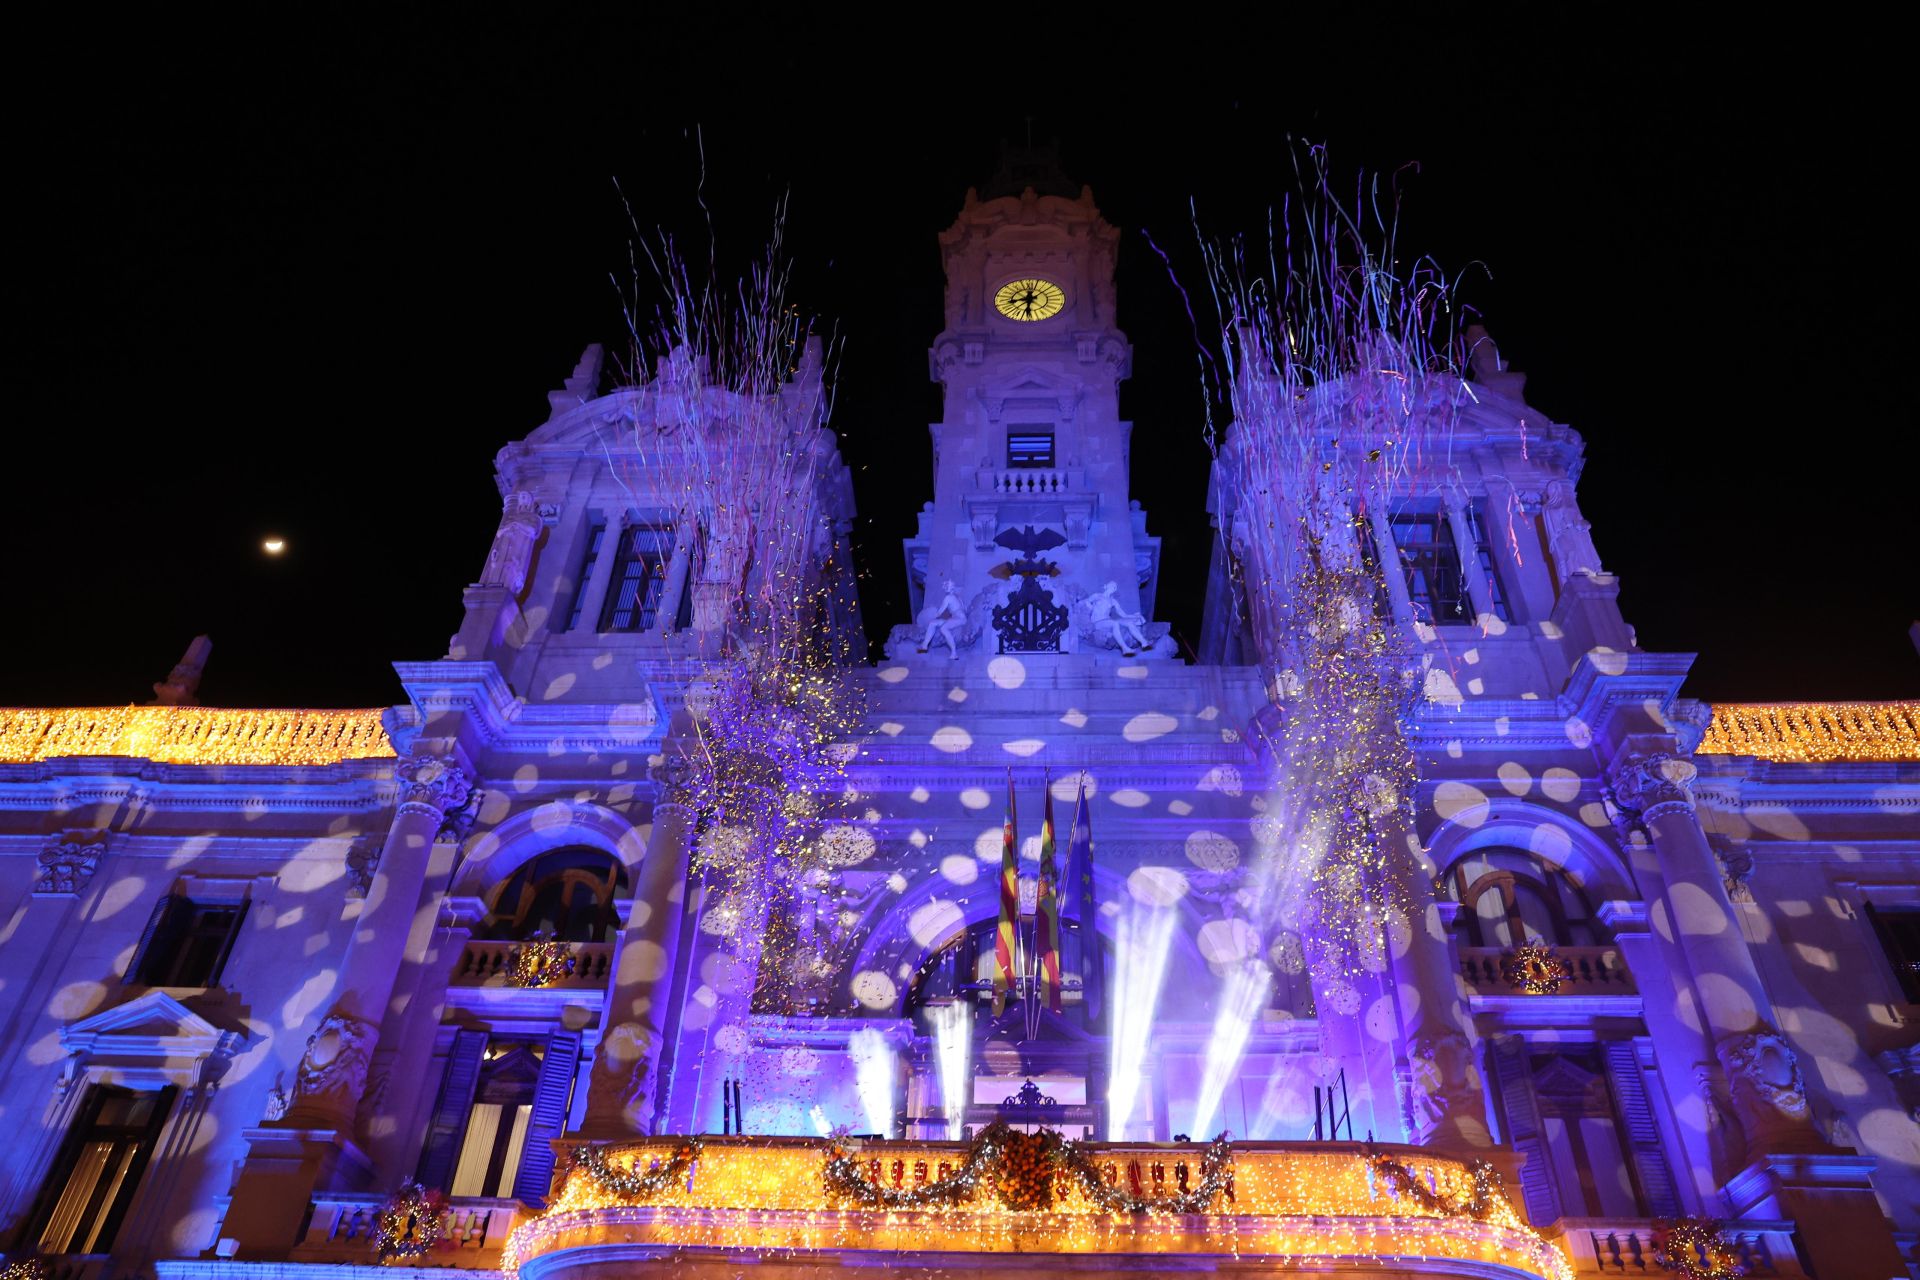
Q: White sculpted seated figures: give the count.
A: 2